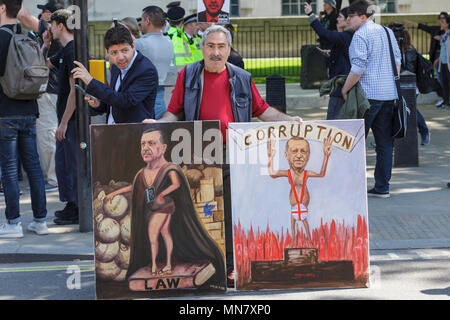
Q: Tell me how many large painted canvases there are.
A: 2